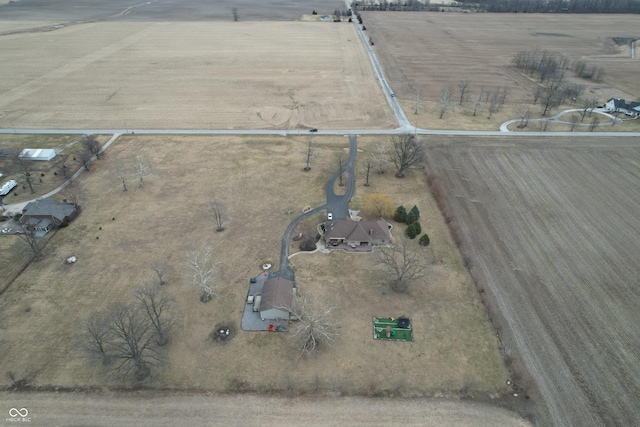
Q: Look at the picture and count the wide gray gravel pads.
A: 1